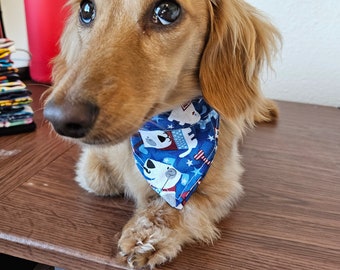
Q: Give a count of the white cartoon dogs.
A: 3